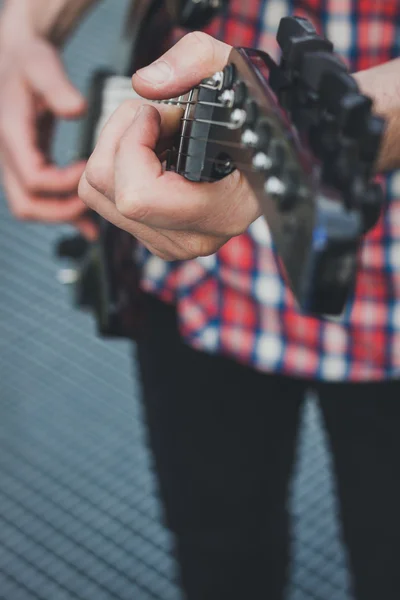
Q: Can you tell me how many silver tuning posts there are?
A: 6